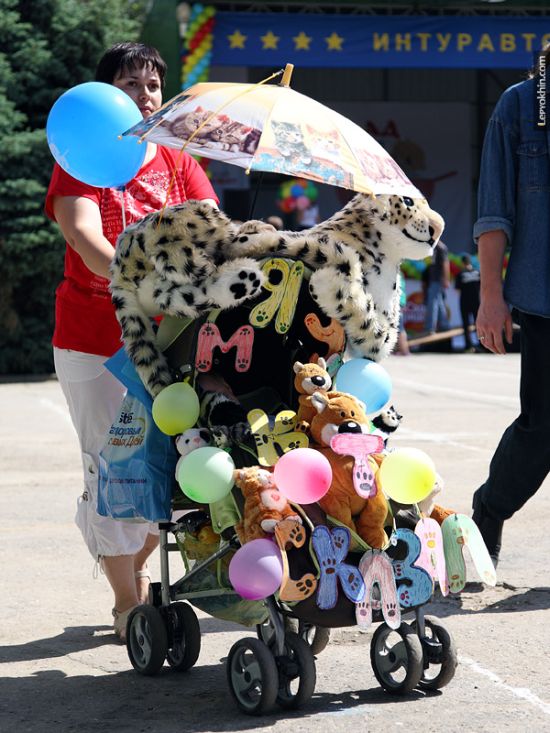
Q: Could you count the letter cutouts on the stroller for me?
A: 11